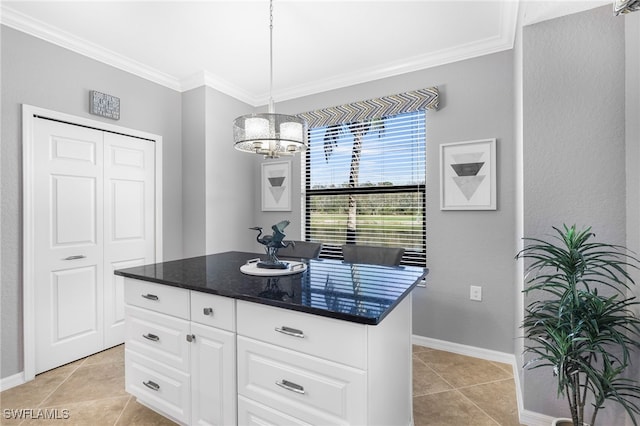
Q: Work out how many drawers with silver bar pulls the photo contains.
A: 5